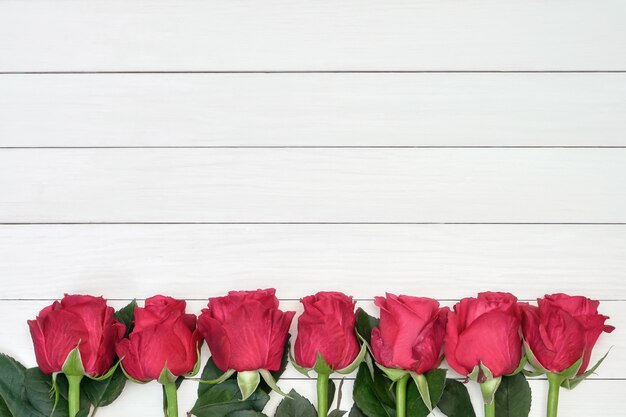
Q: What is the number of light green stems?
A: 6